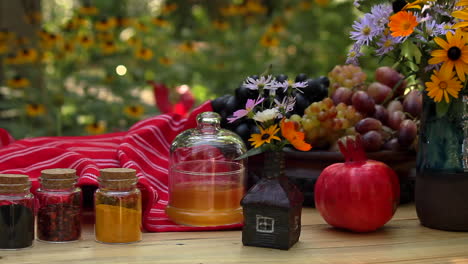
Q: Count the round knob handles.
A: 1